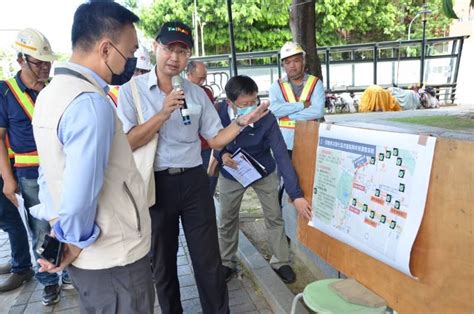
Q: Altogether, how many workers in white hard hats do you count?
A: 3